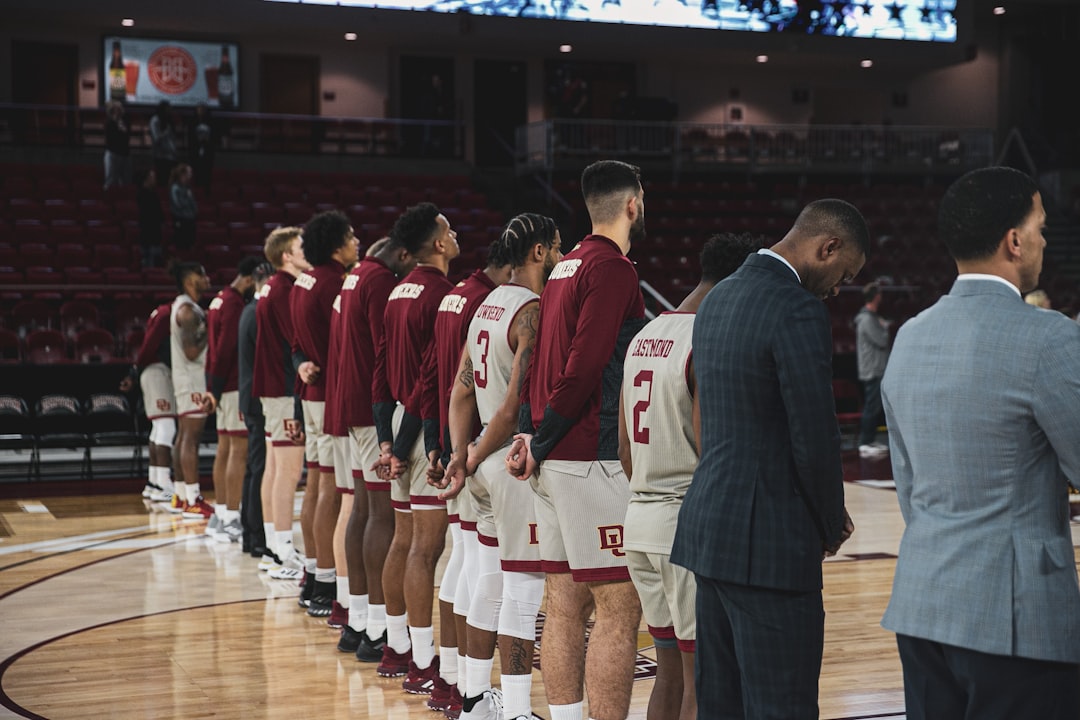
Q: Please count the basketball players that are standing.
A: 12